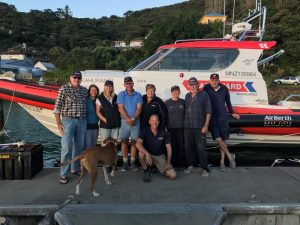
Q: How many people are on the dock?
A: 9